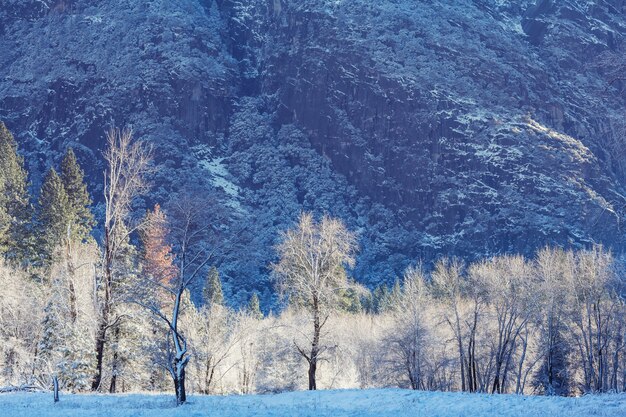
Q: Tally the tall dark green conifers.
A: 3